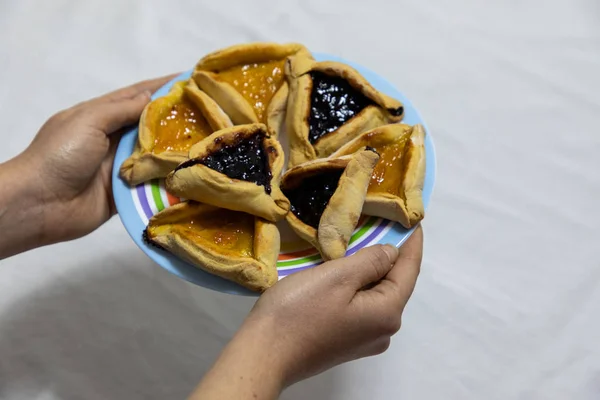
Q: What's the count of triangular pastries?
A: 7